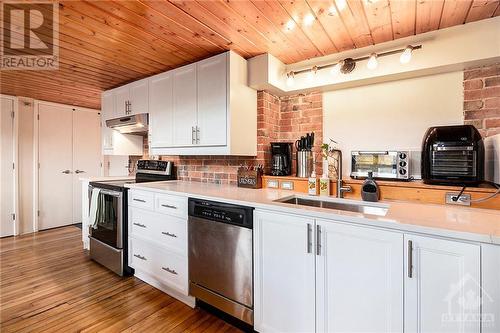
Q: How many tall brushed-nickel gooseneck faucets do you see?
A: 1